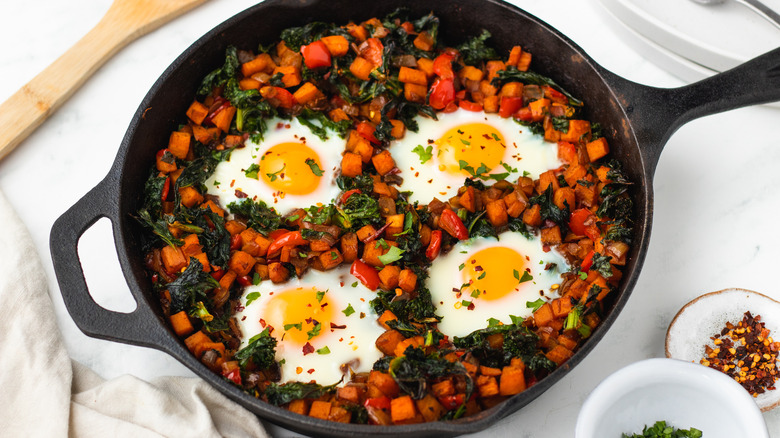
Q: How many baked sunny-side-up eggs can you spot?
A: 4